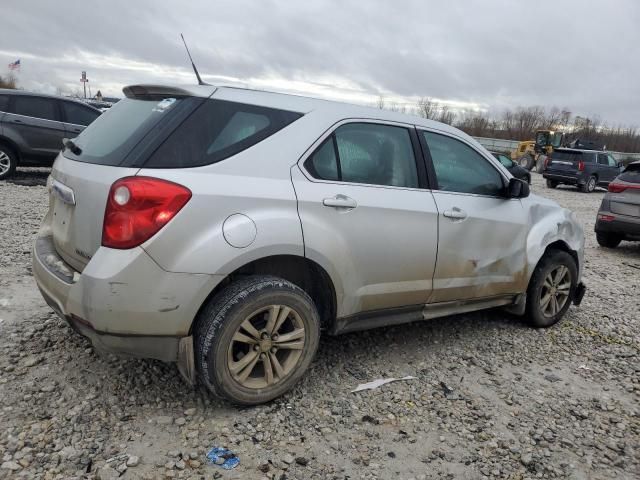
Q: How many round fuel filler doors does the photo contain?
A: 1